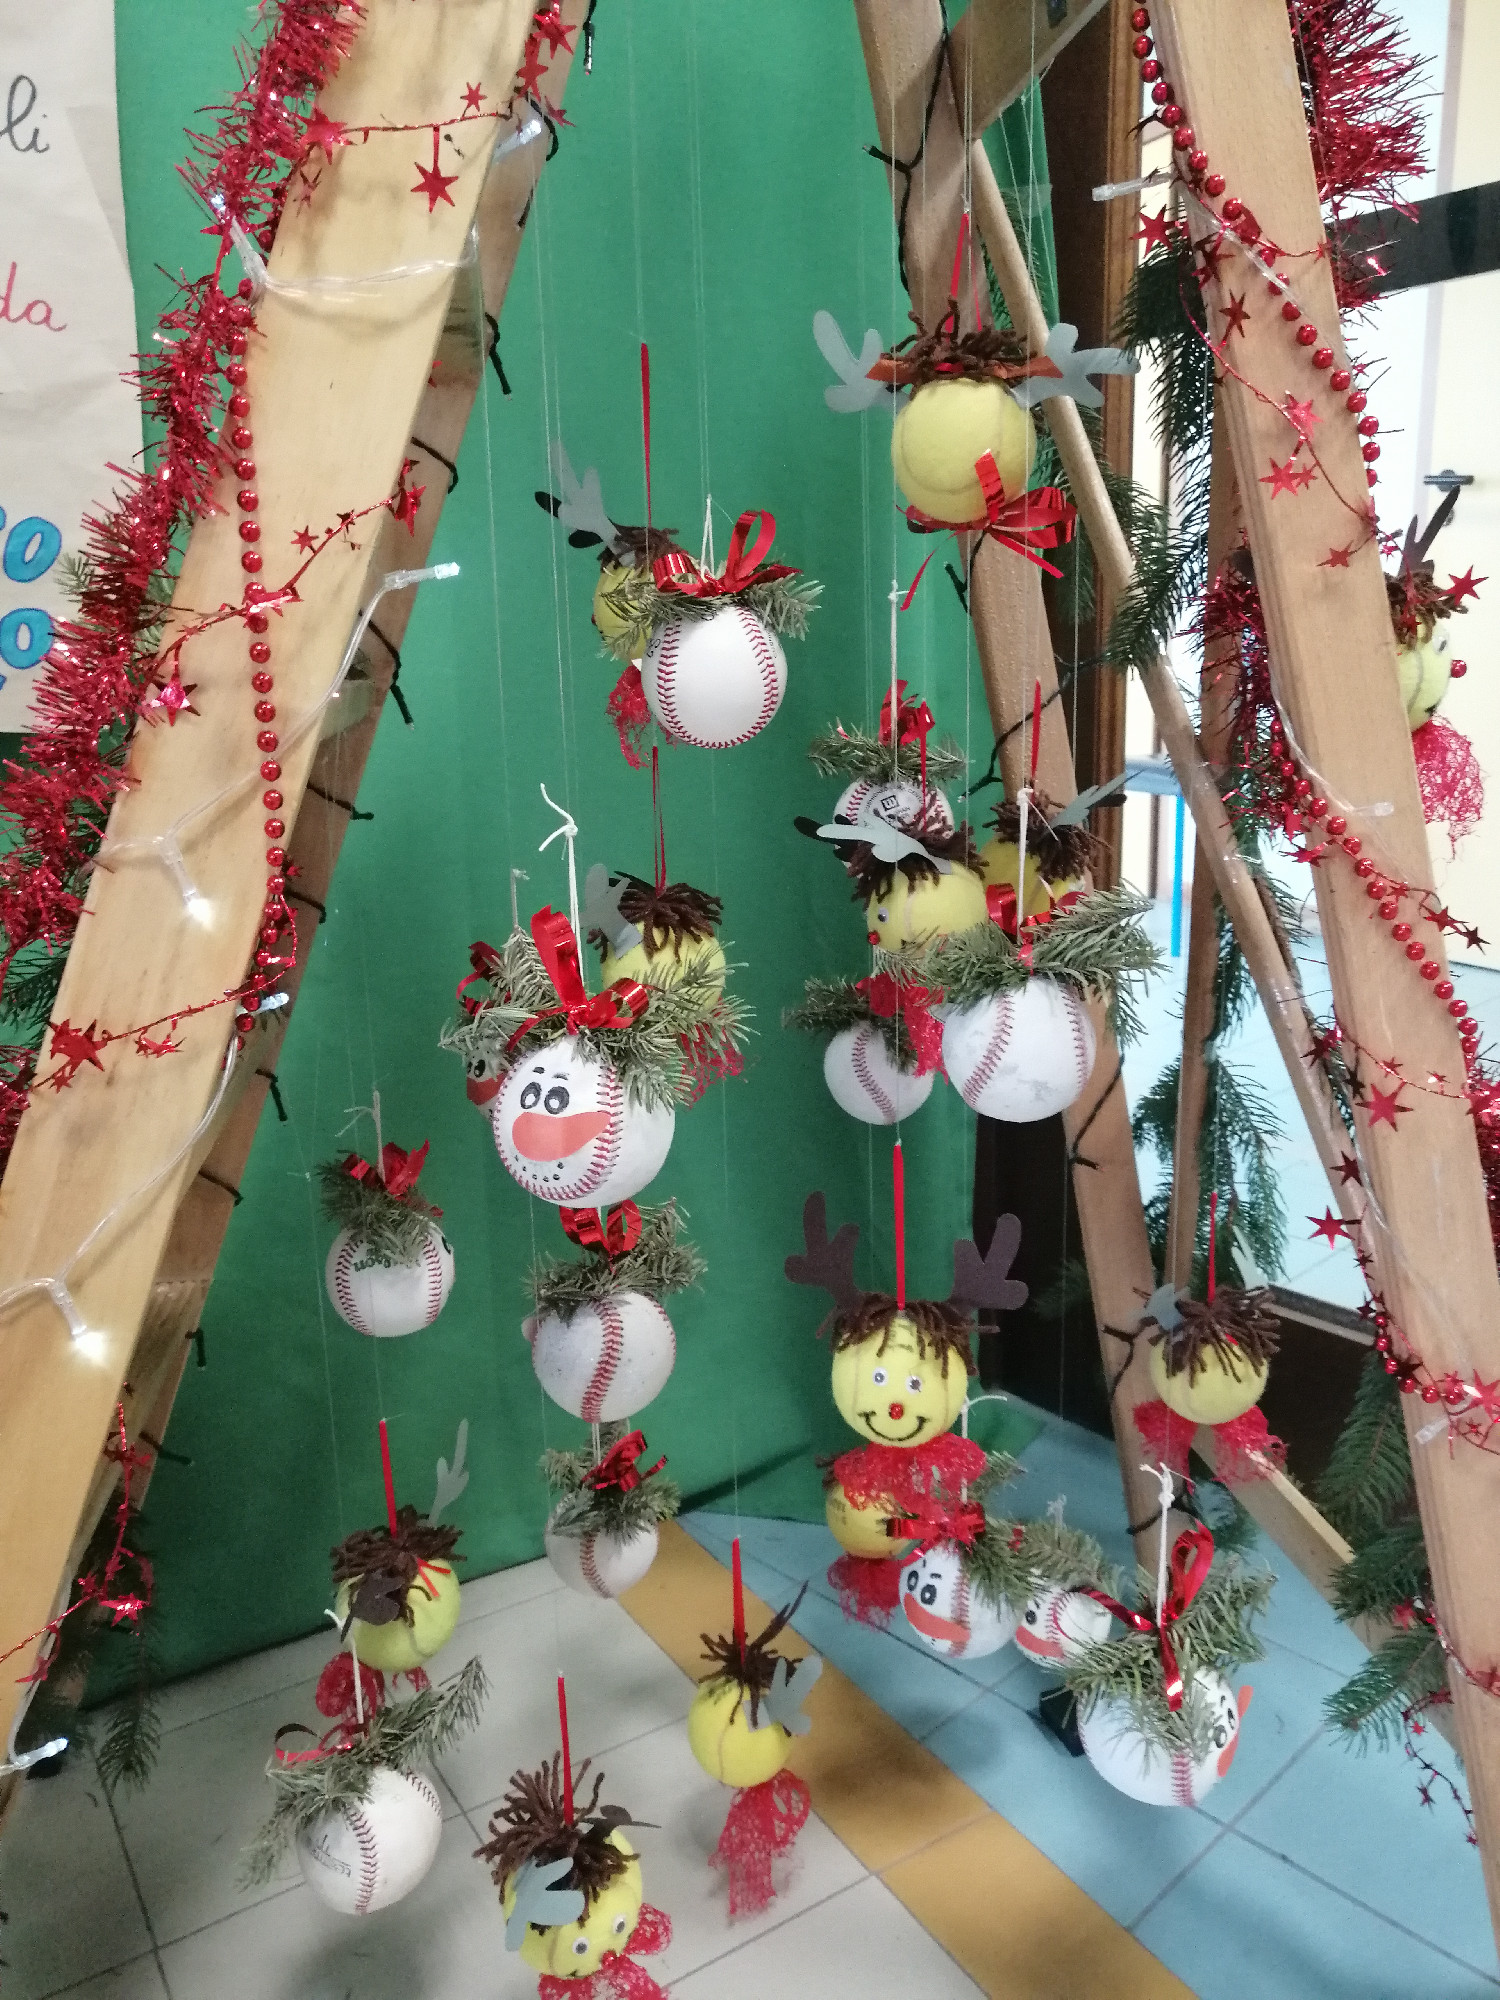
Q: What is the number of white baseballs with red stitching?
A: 13